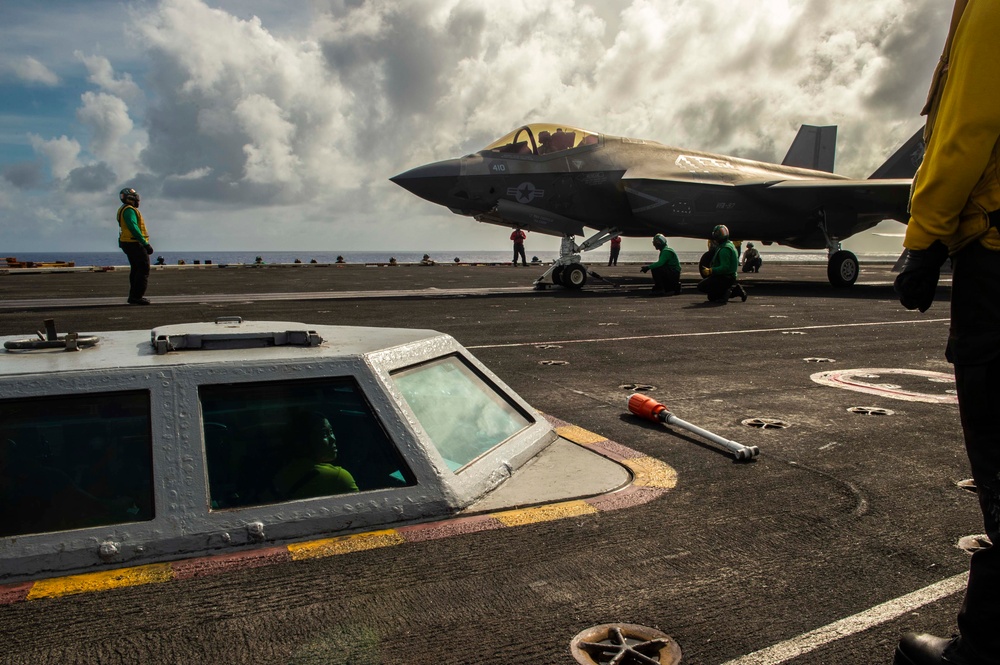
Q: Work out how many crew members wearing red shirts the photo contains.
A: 2